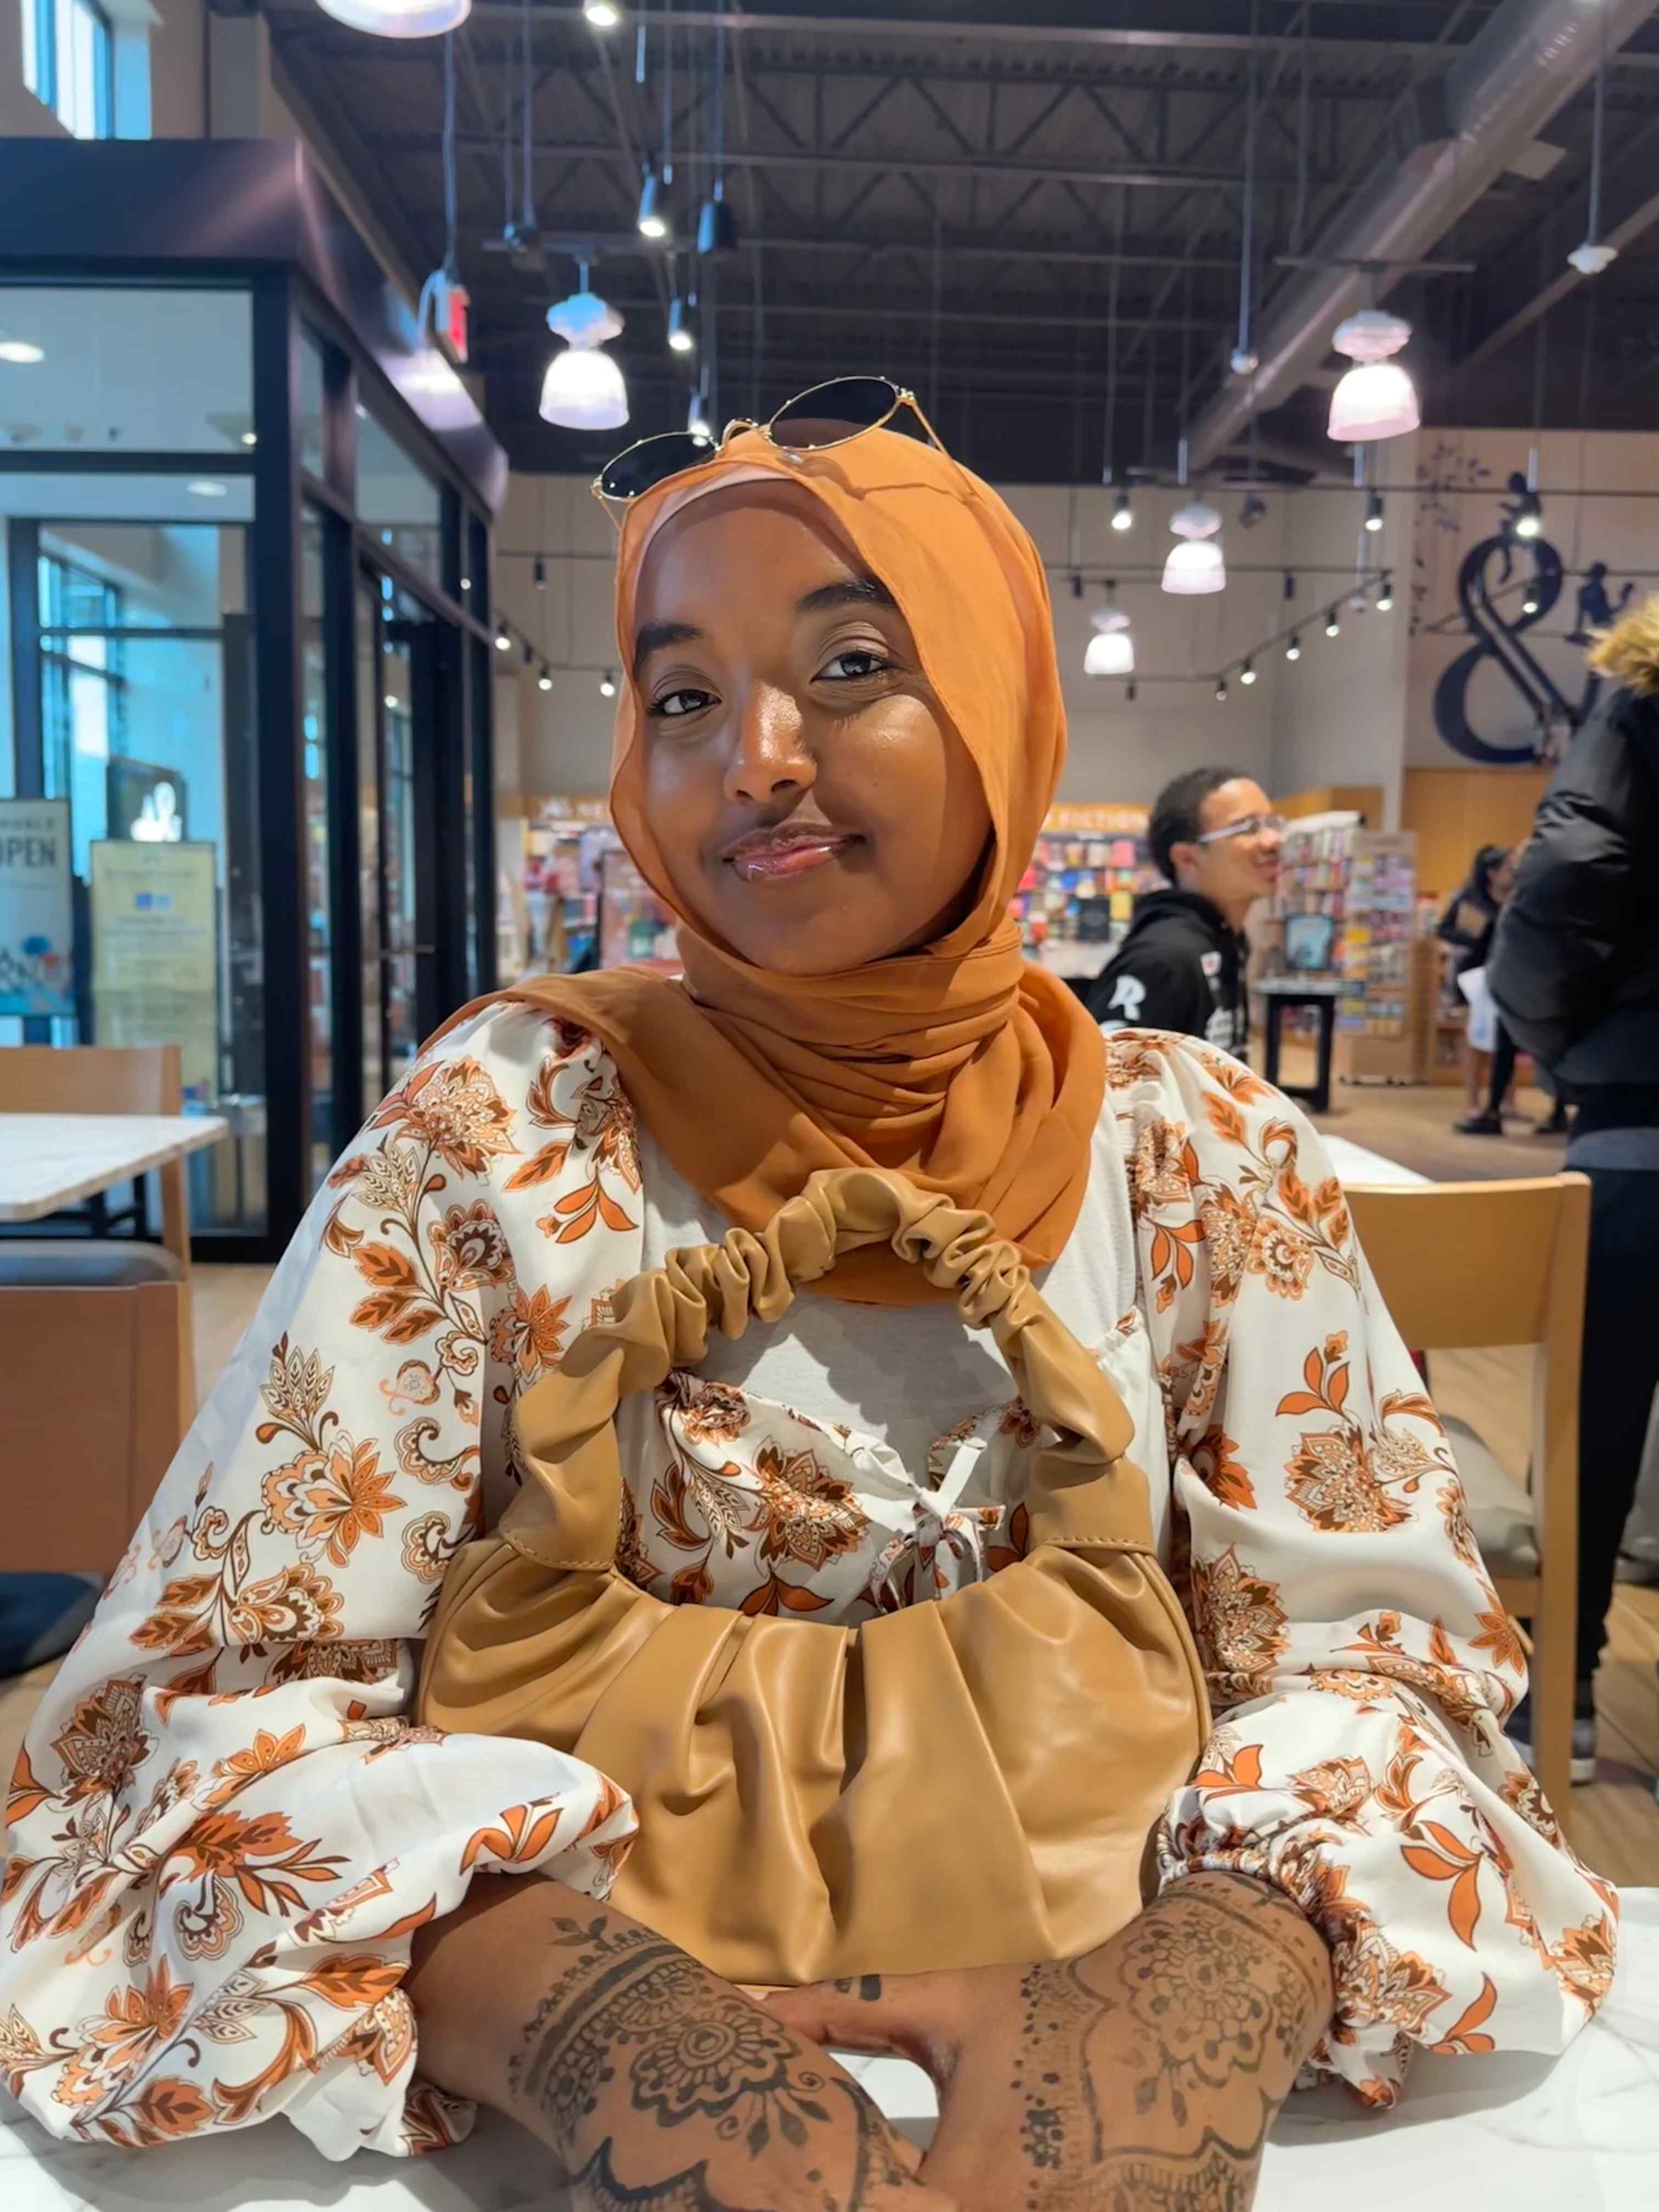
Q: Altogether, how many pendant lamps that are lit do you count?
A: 5